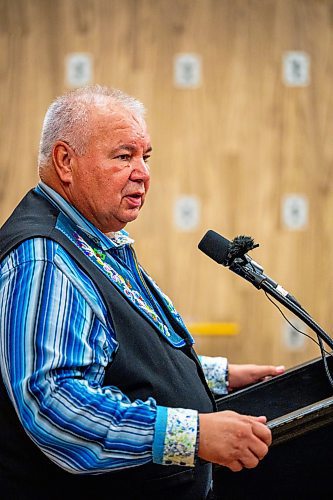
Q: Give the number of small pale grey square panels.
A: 6